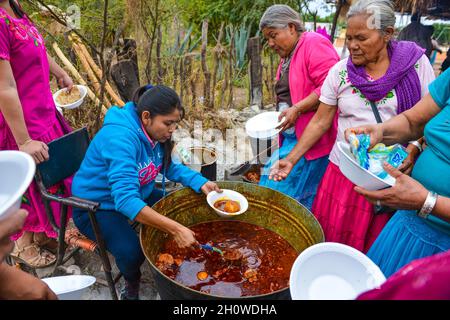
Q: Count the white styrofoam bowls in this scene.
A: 7